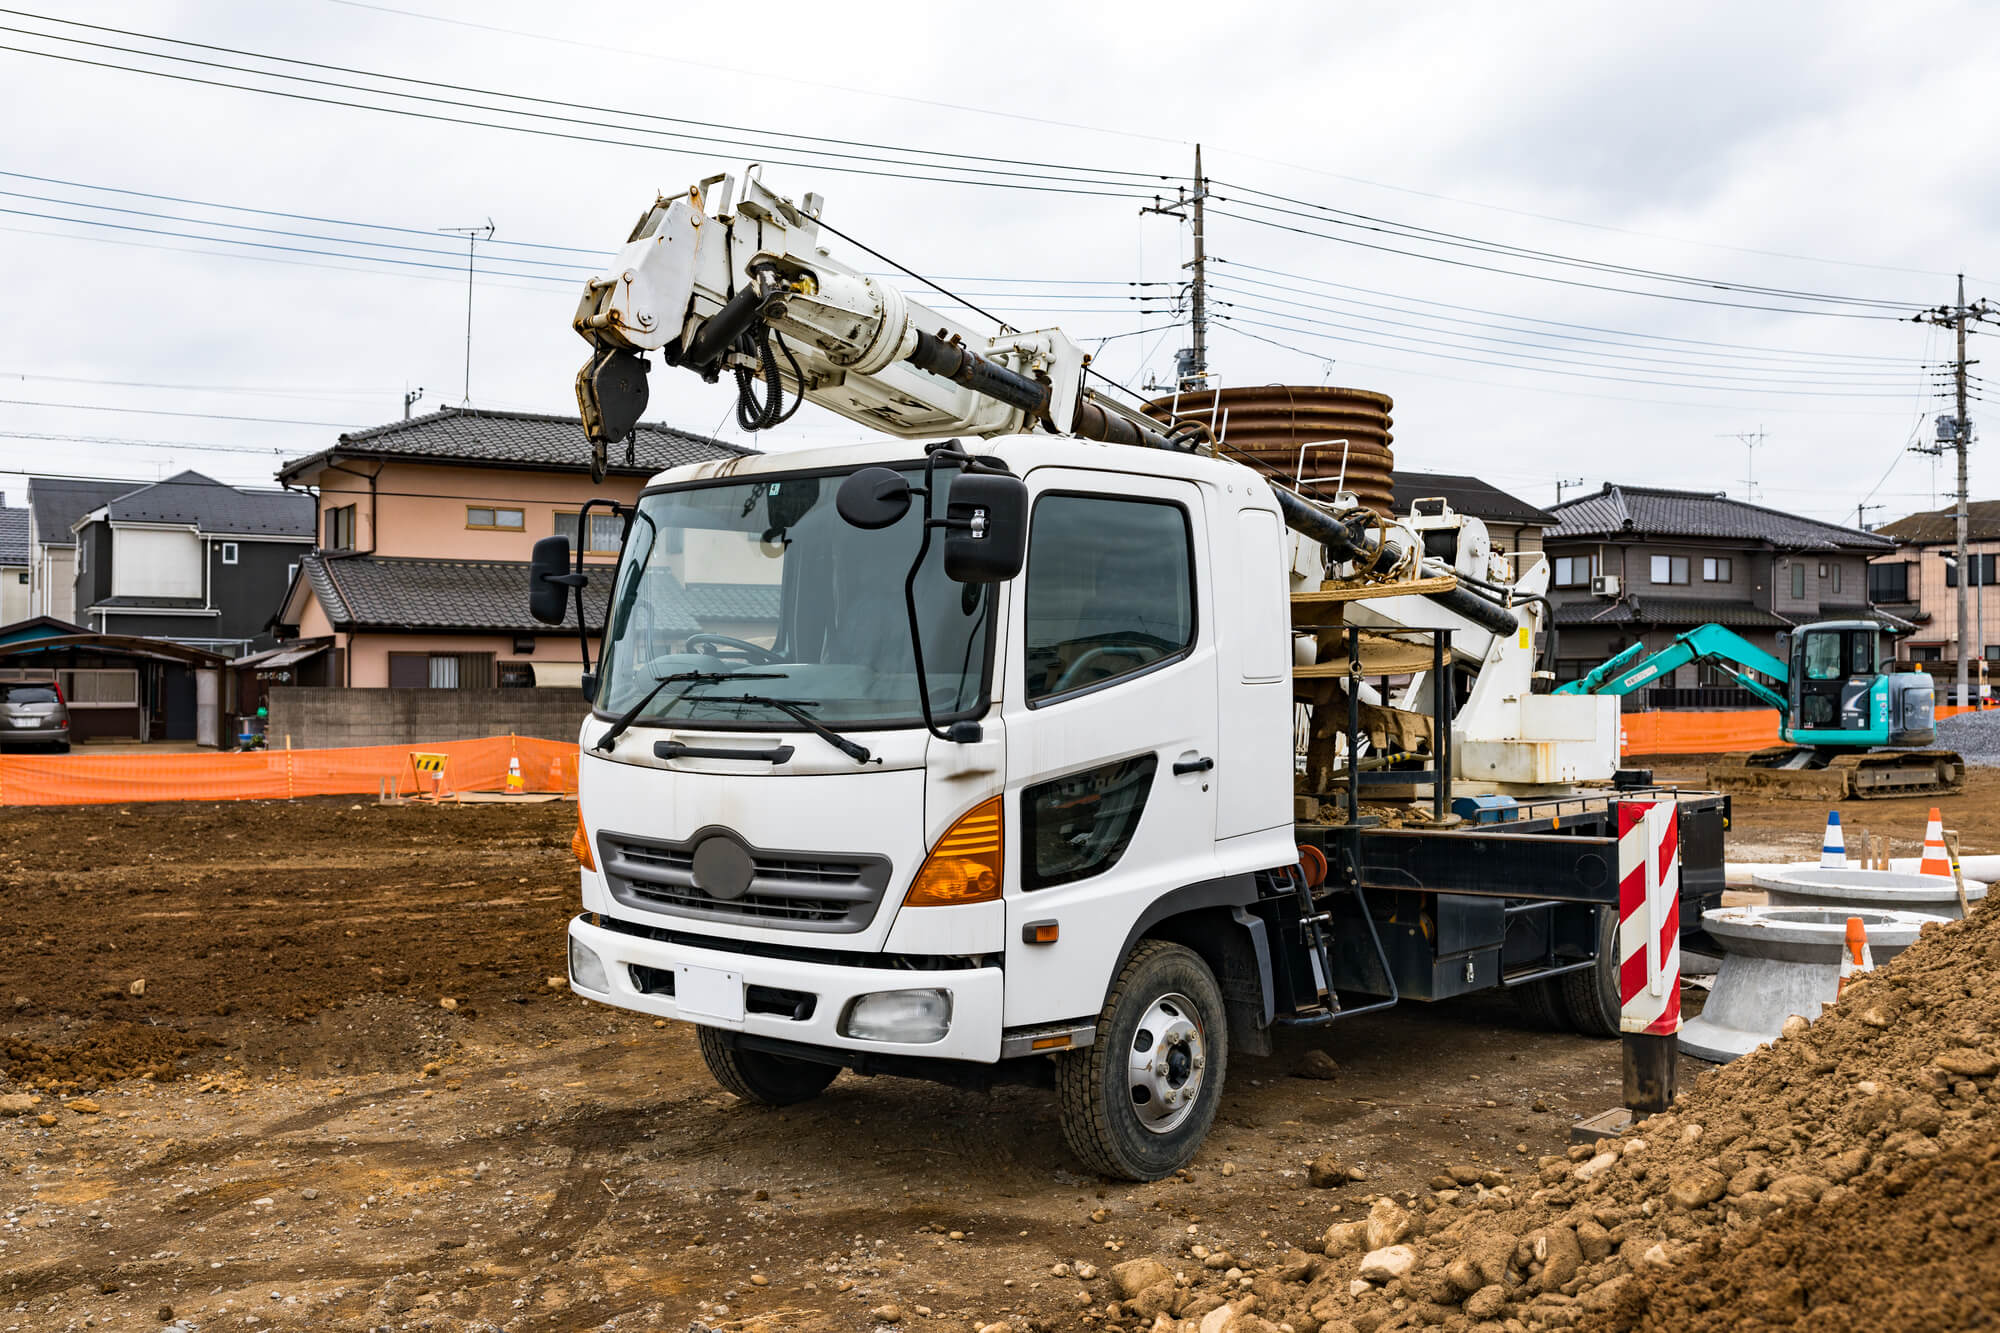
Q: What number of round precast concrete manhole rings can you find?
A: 2